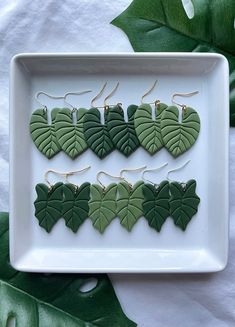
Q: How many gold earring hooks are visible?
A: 8